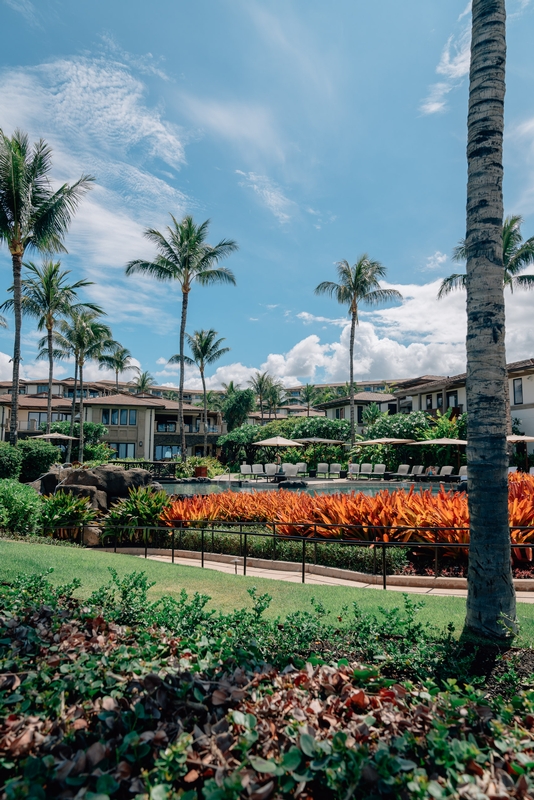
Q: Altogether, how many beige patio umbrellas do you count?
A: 6